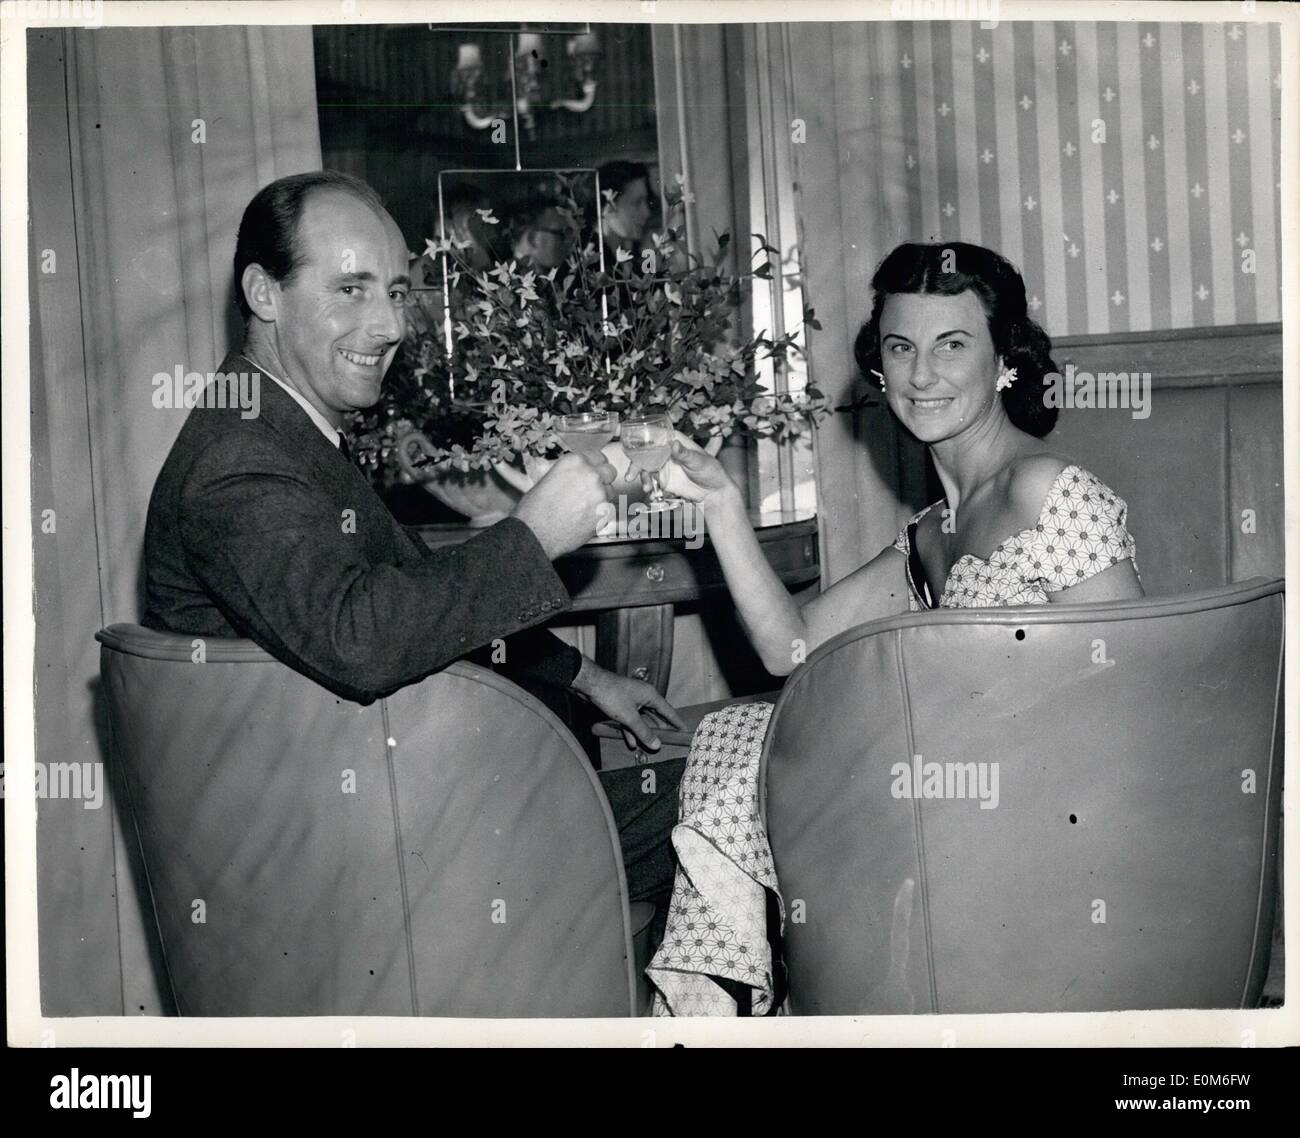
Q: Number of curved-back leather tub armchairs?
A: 2